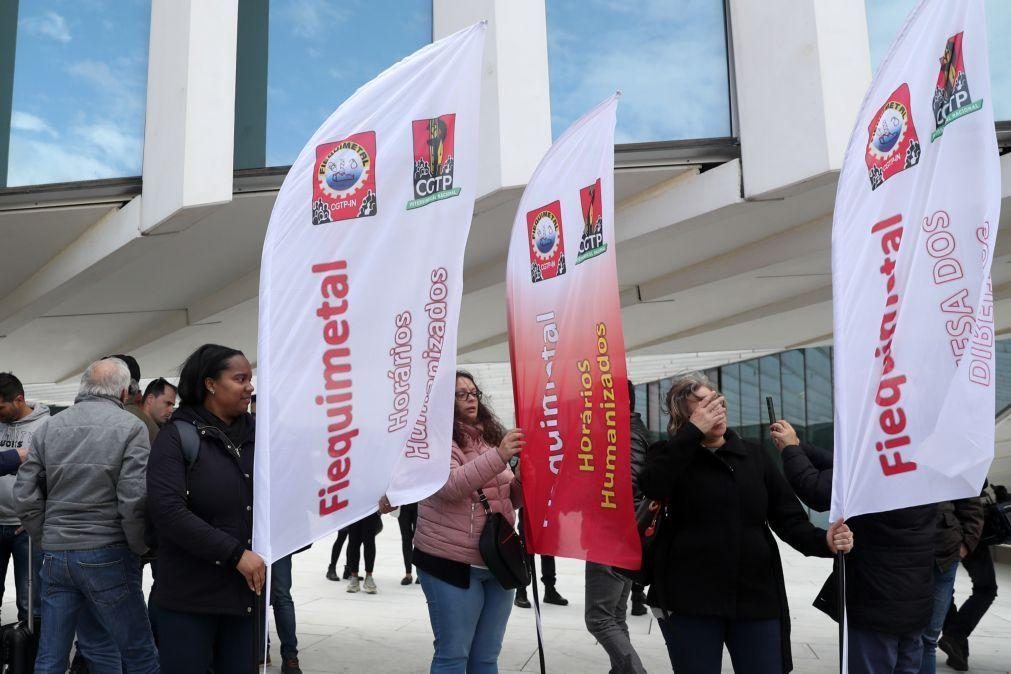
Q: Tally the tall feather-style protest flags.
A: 3